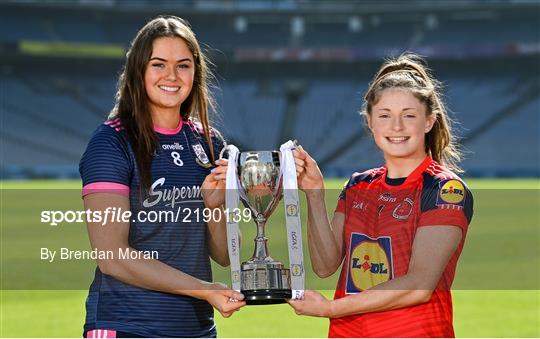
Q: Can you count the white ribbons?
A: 2